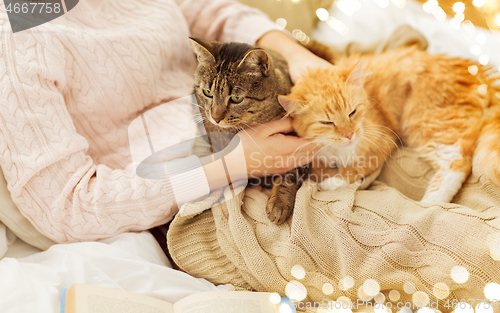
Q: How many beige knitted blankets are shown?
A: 1